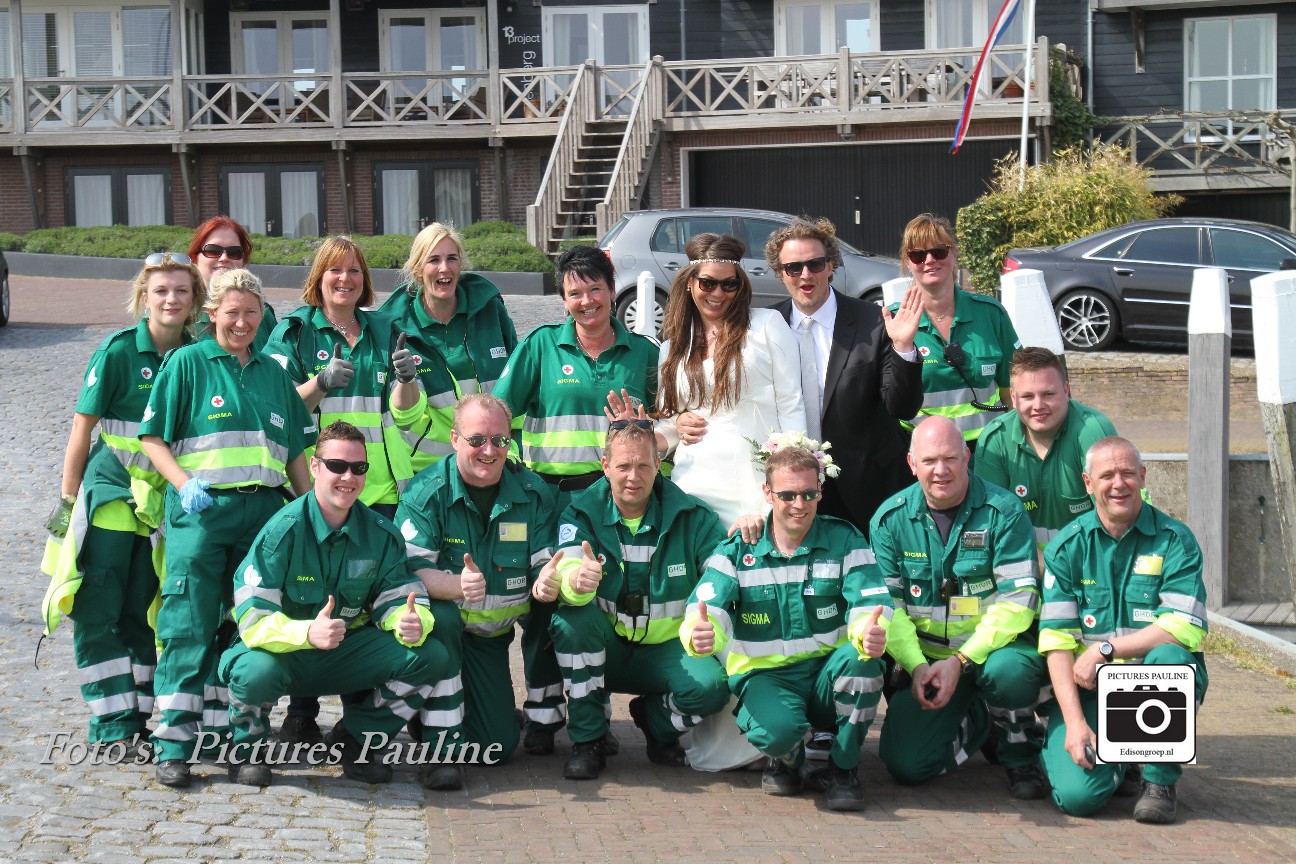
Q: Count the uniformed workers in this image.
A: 14